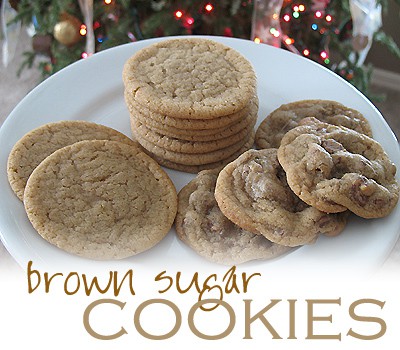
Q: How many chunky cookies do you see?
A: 4